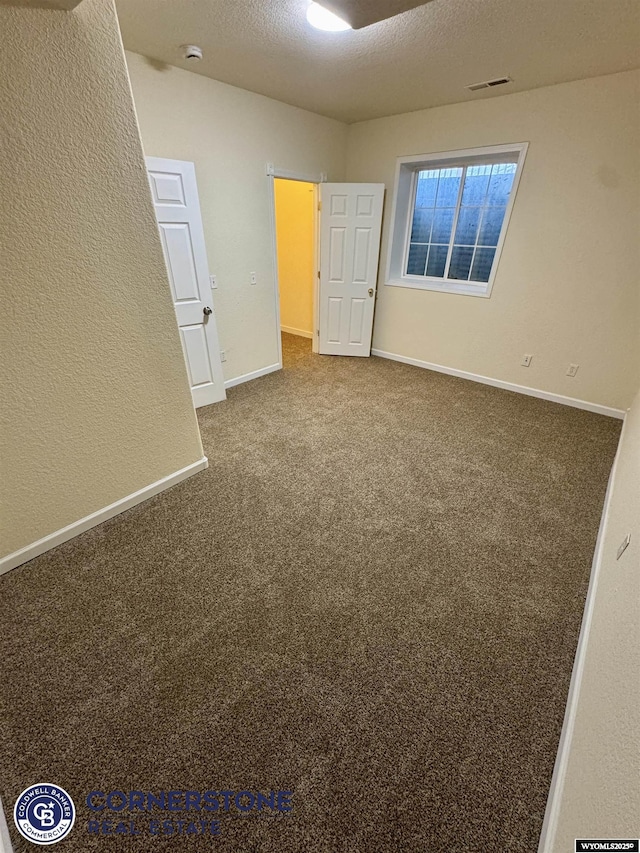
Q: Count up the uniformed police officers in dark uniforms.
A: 0